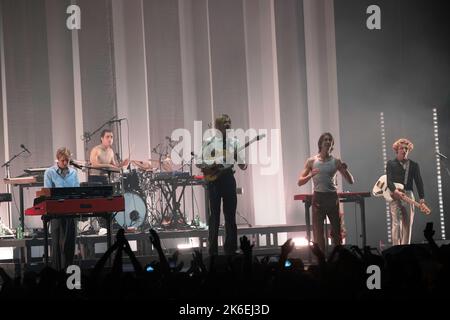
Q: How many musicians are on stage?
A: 5